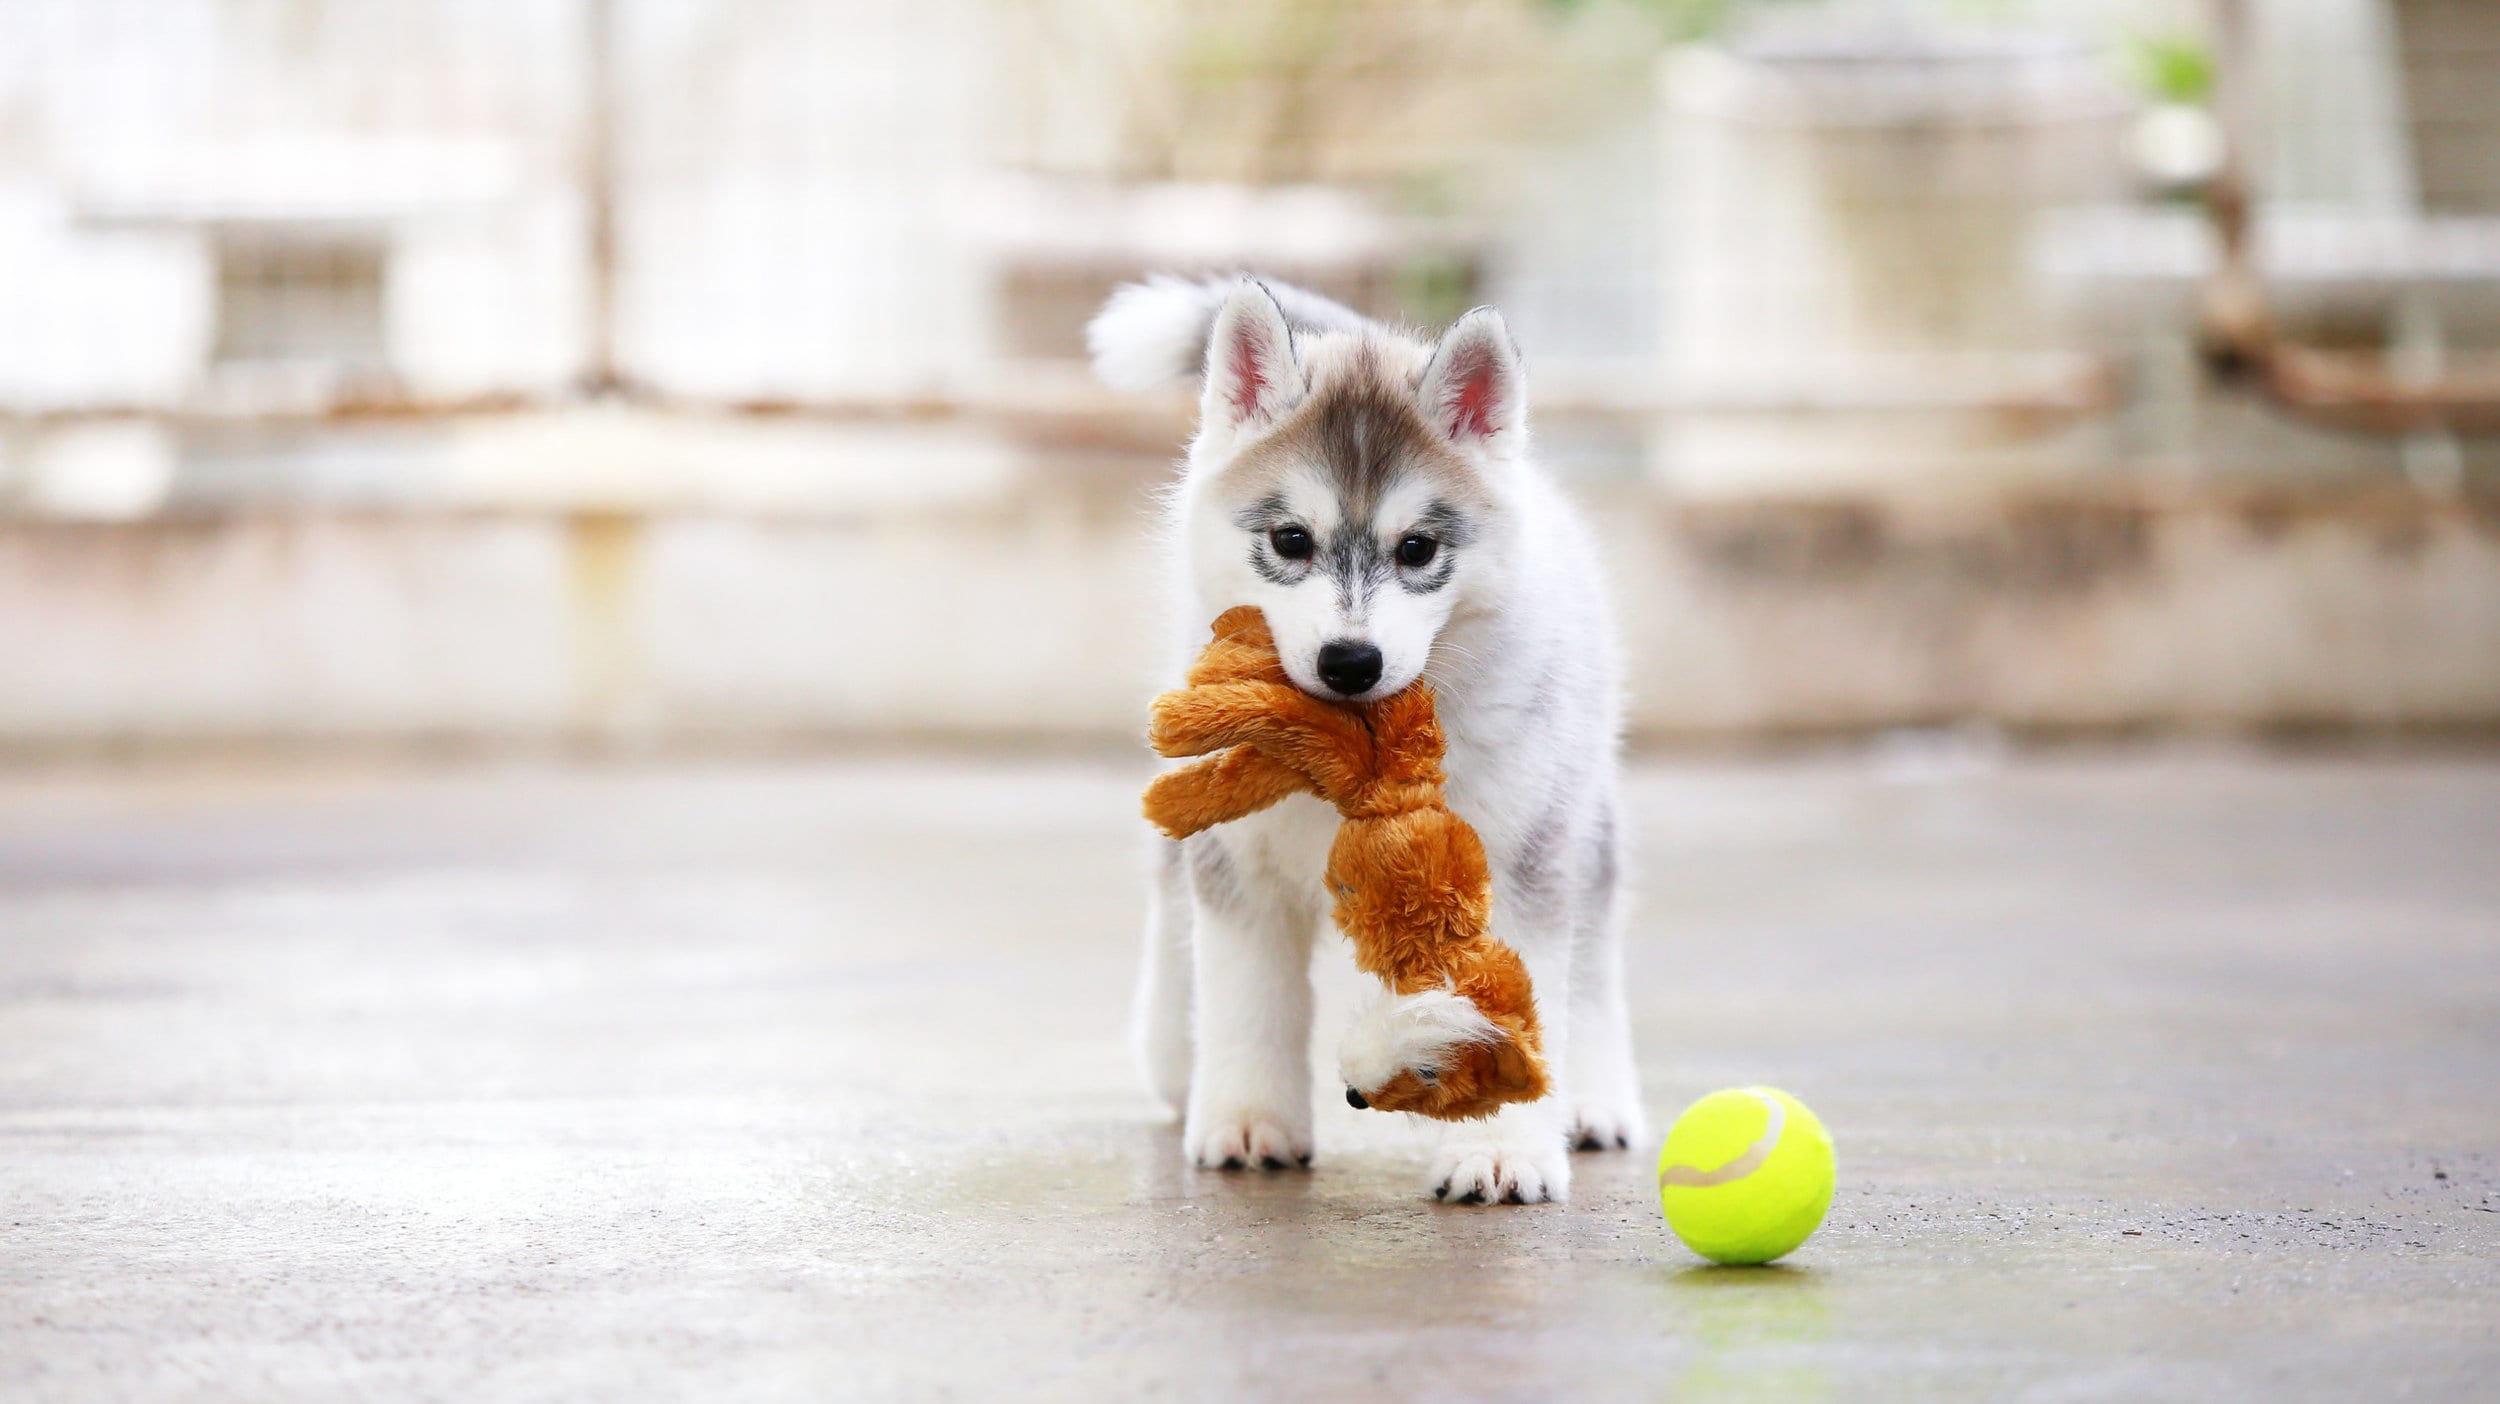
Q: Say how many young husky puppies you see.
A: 1